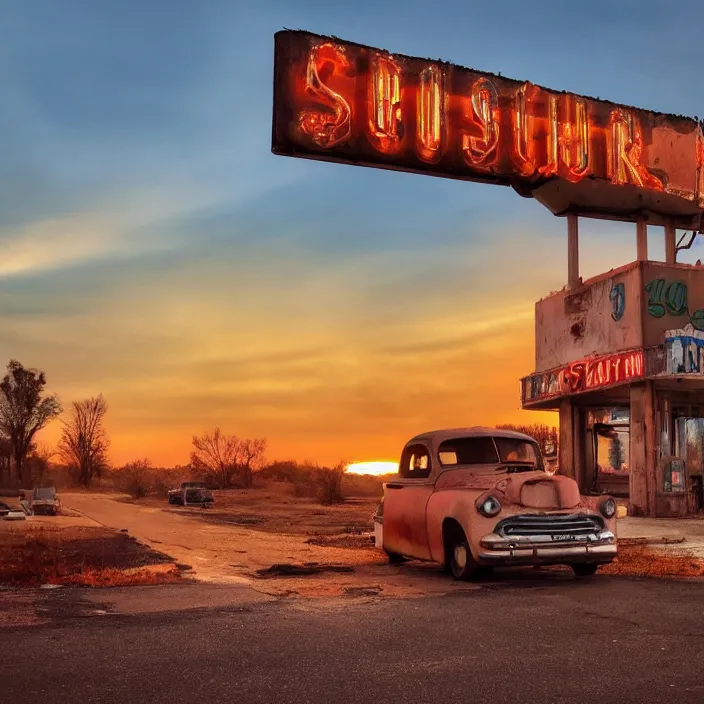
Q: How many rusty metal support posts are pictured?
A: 3